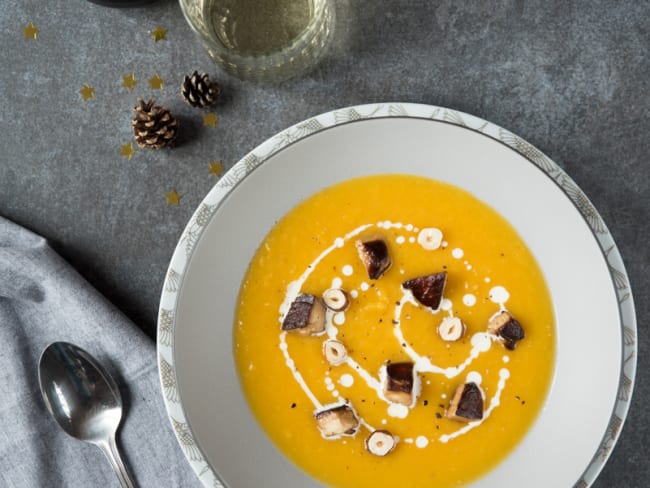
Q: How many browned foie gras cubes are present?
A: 7